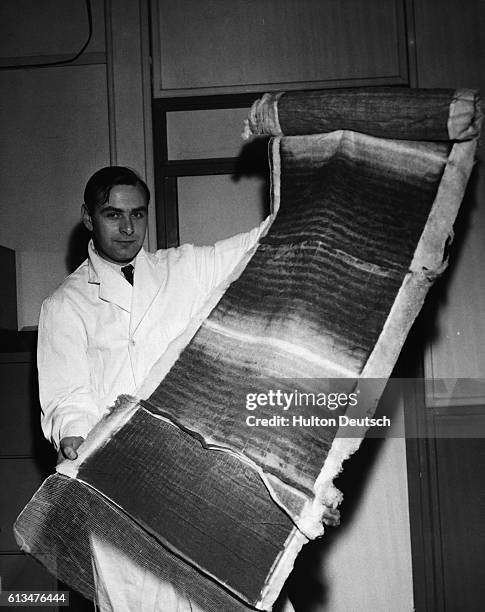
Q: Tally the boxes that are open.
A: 0